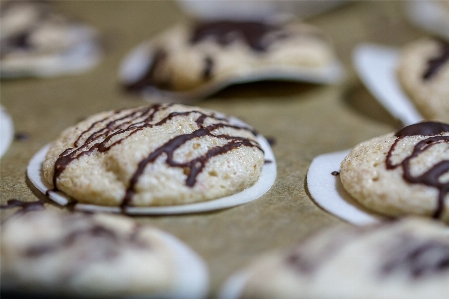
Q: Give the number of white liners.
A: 10